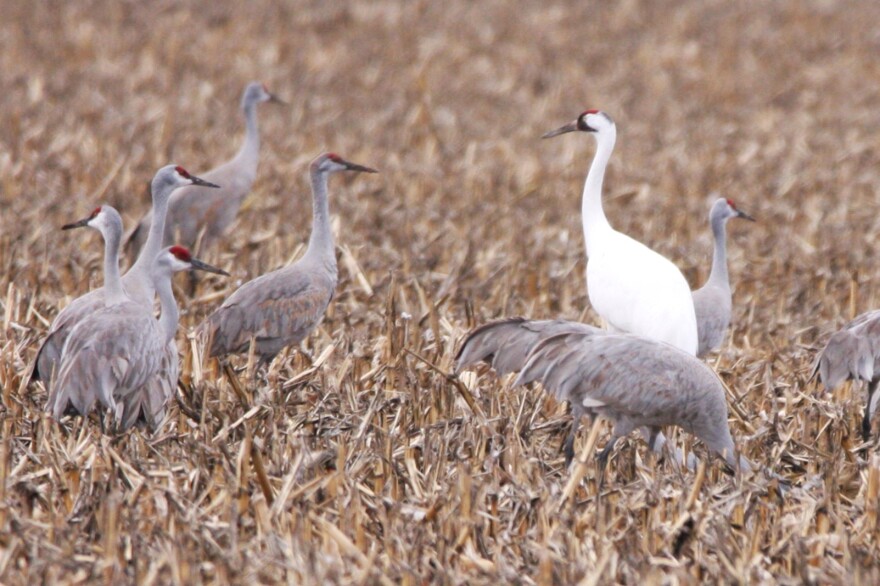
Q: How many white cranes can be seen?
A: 1